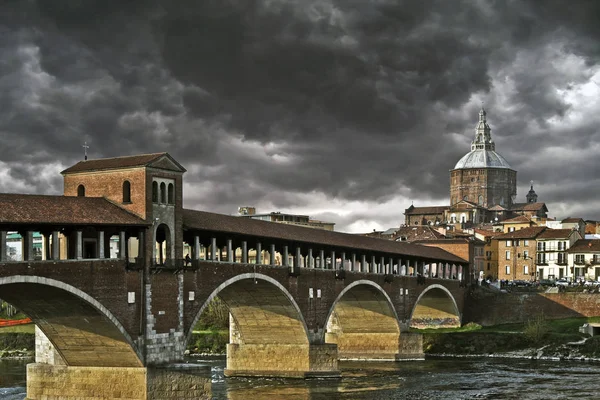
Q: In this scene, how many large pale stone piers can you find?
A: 3